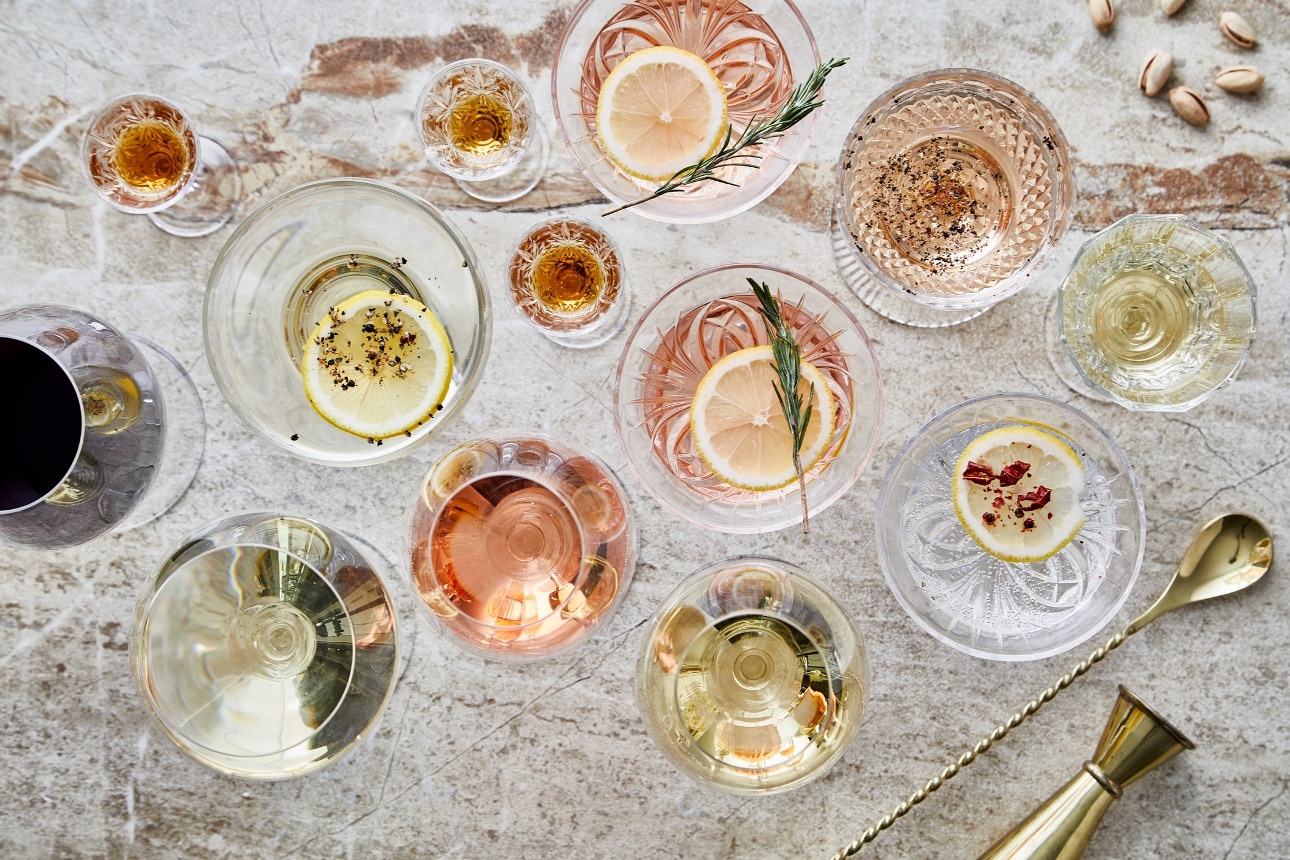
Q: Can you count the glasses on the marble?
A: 13